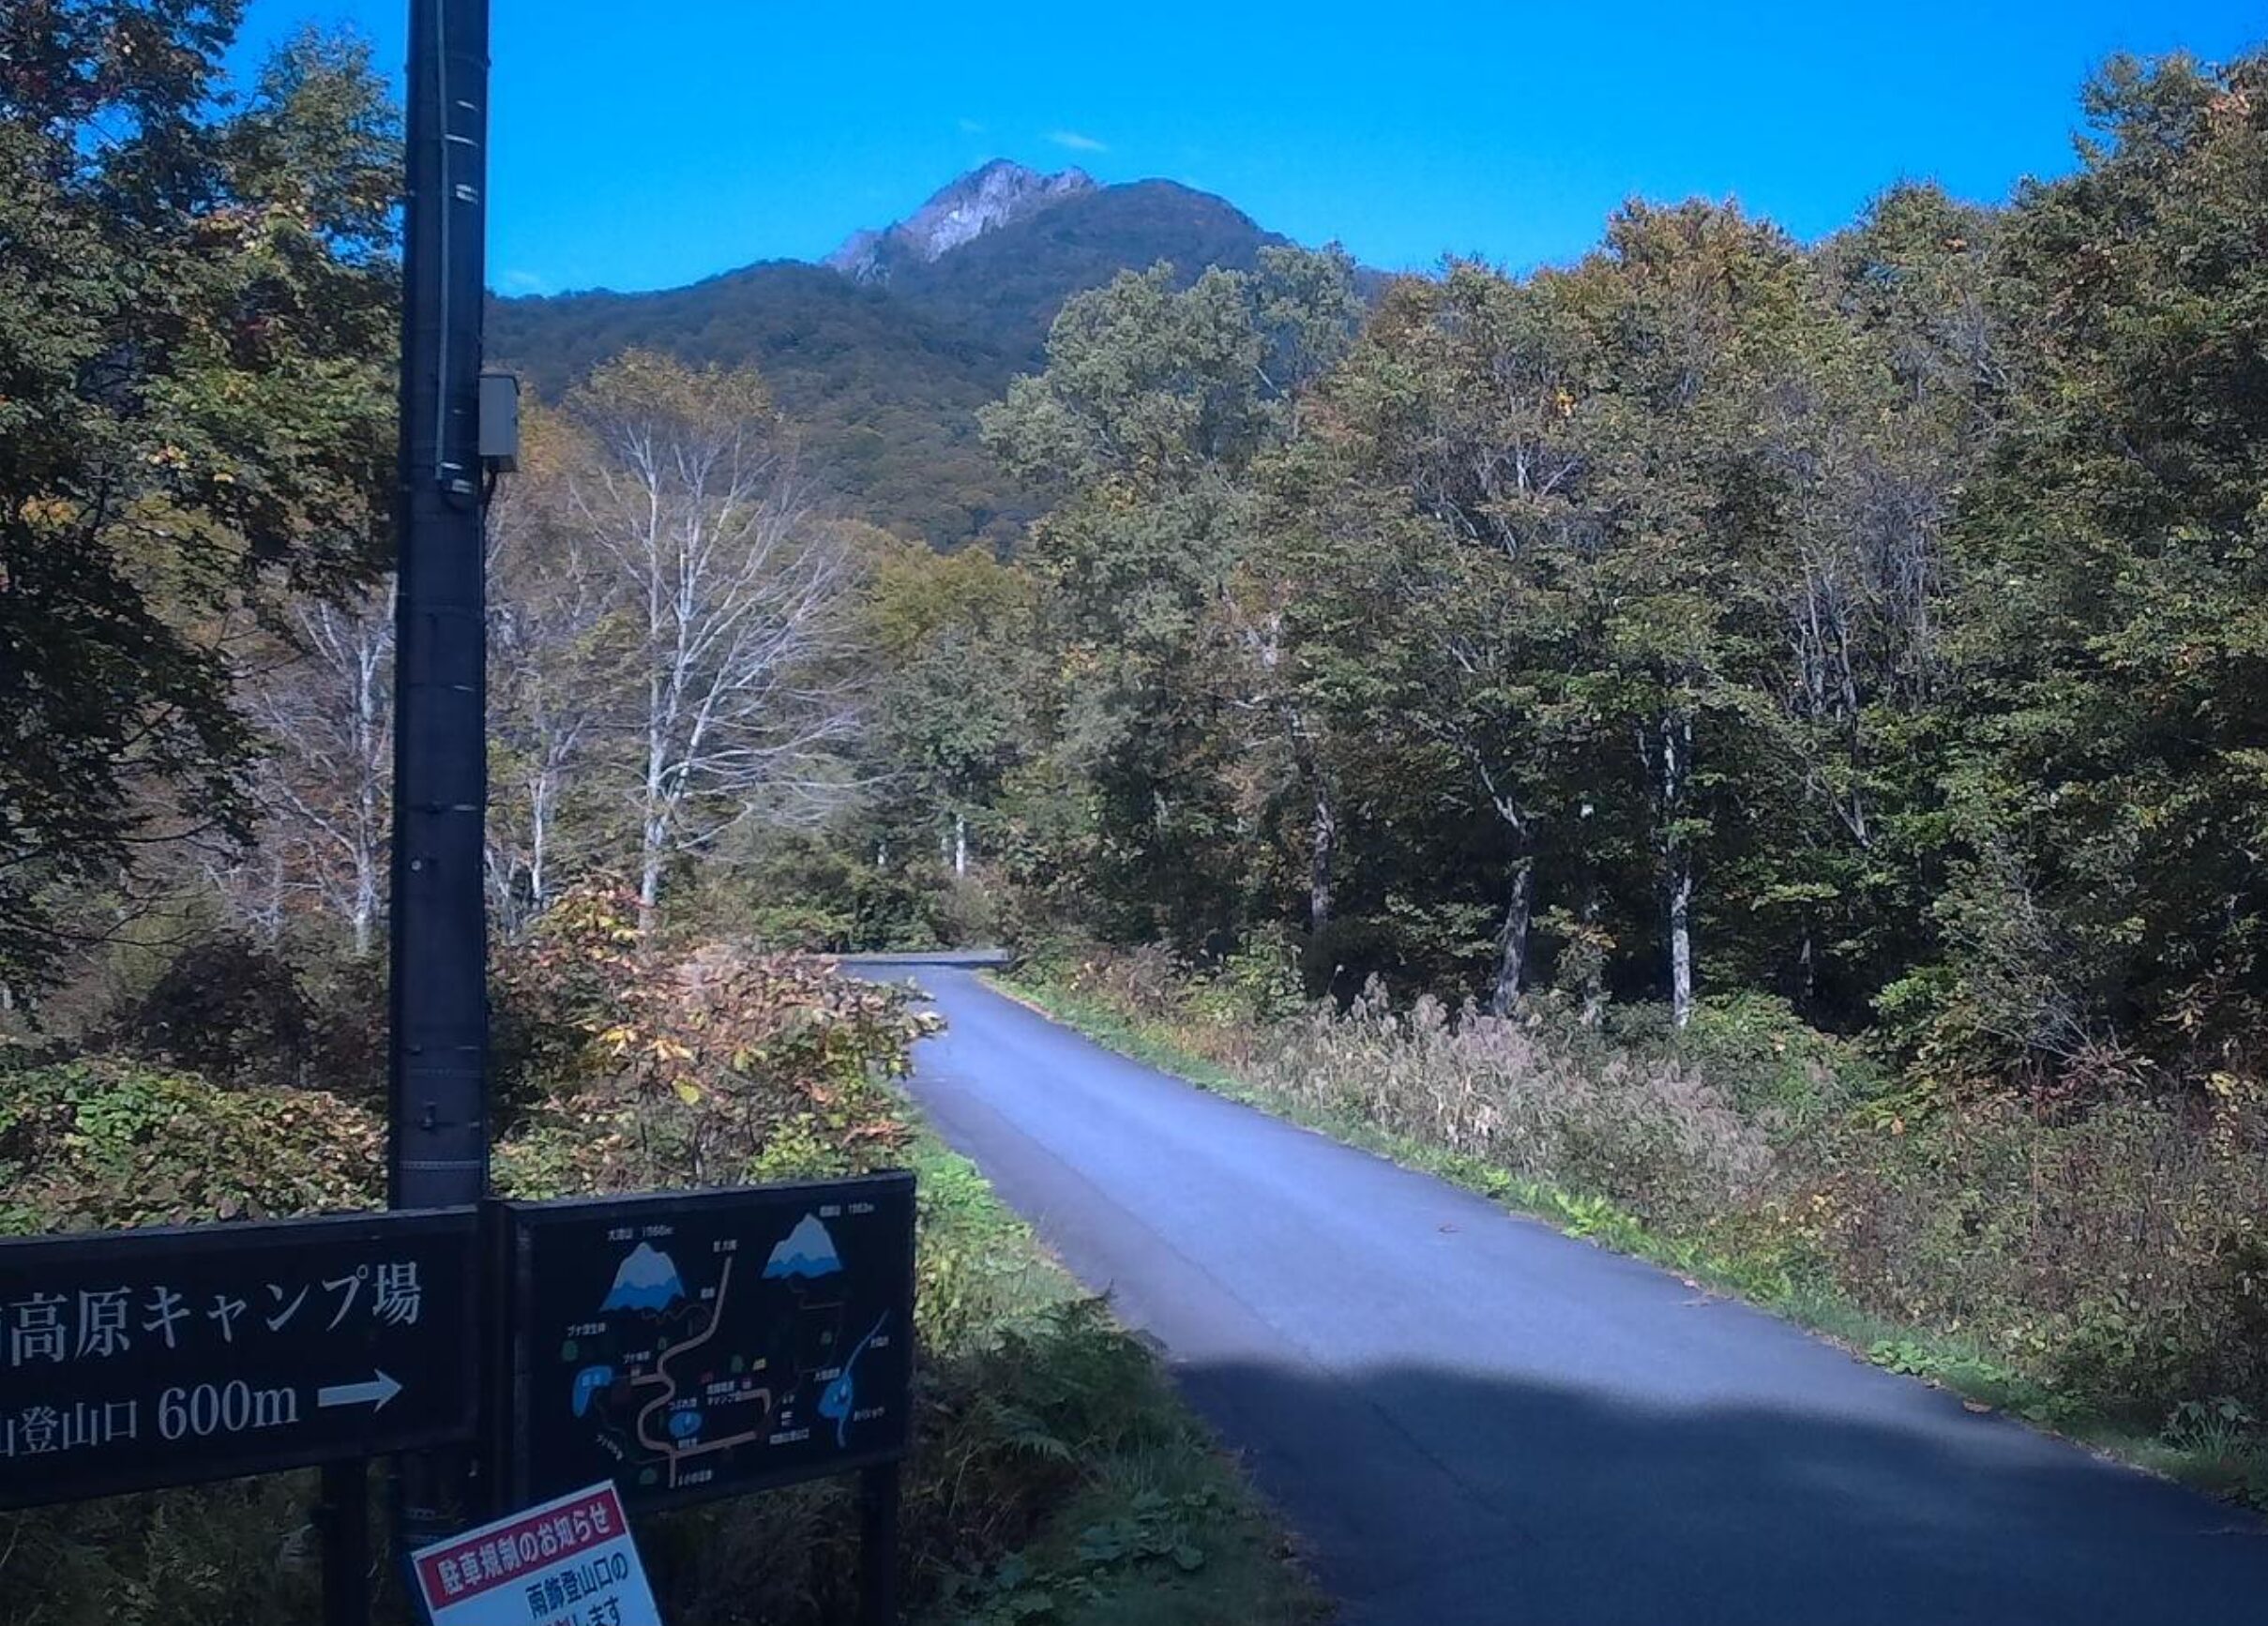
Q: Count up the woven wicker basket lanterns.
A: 0